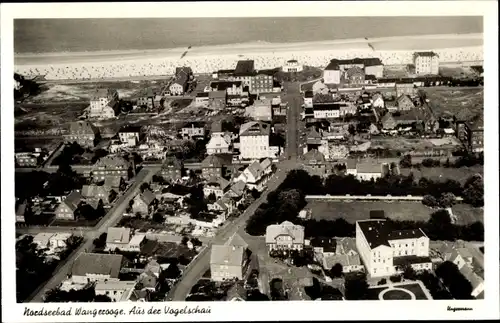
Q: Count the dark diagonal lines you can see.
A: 2